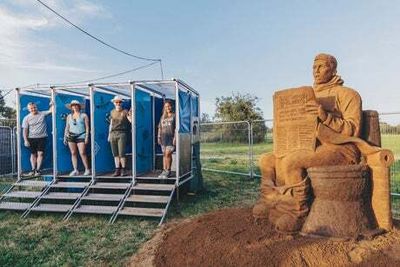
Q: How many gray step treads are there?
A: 12